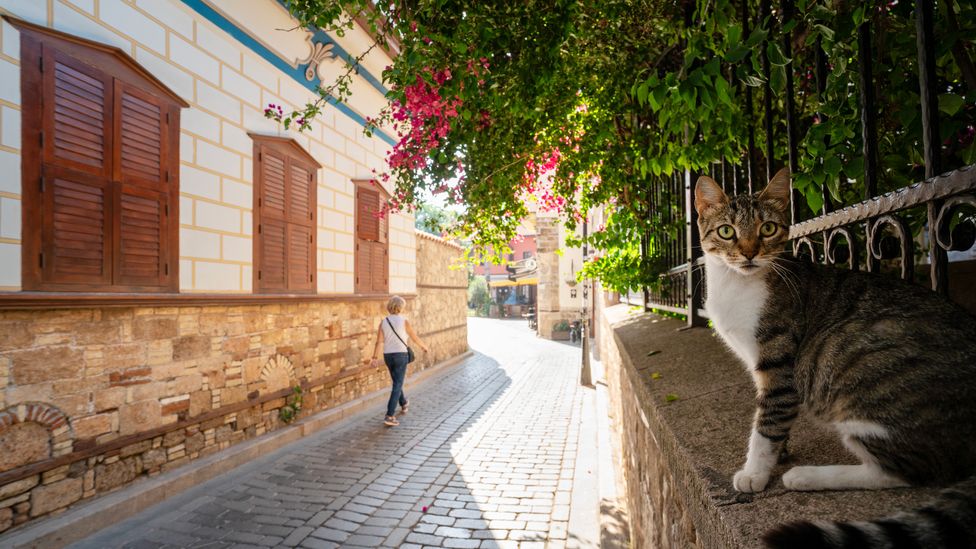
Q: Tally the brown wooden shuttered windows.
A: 3